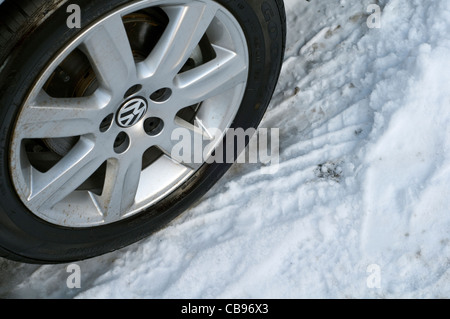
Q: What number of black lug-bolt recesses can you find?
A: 5